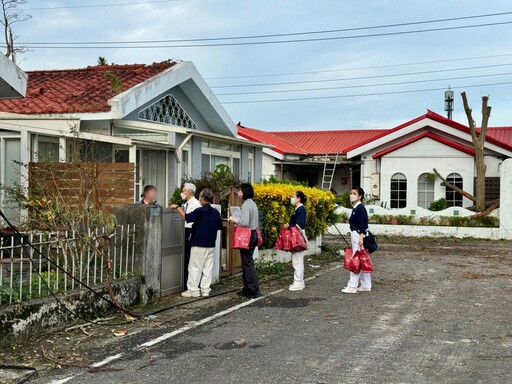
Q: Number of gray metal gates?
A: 1